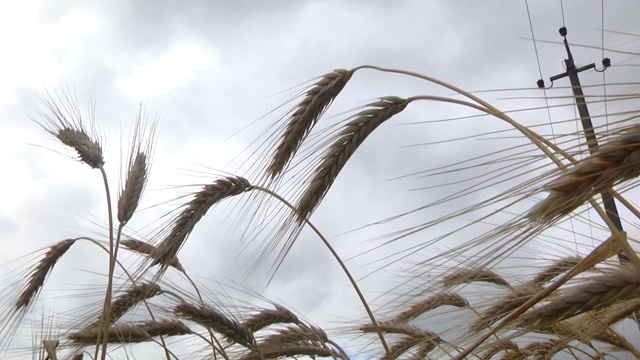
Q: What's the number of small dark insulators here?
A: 3